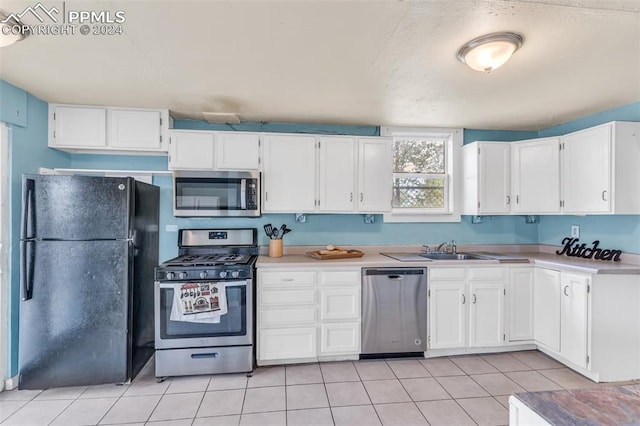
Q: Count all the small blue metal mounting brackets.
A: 4